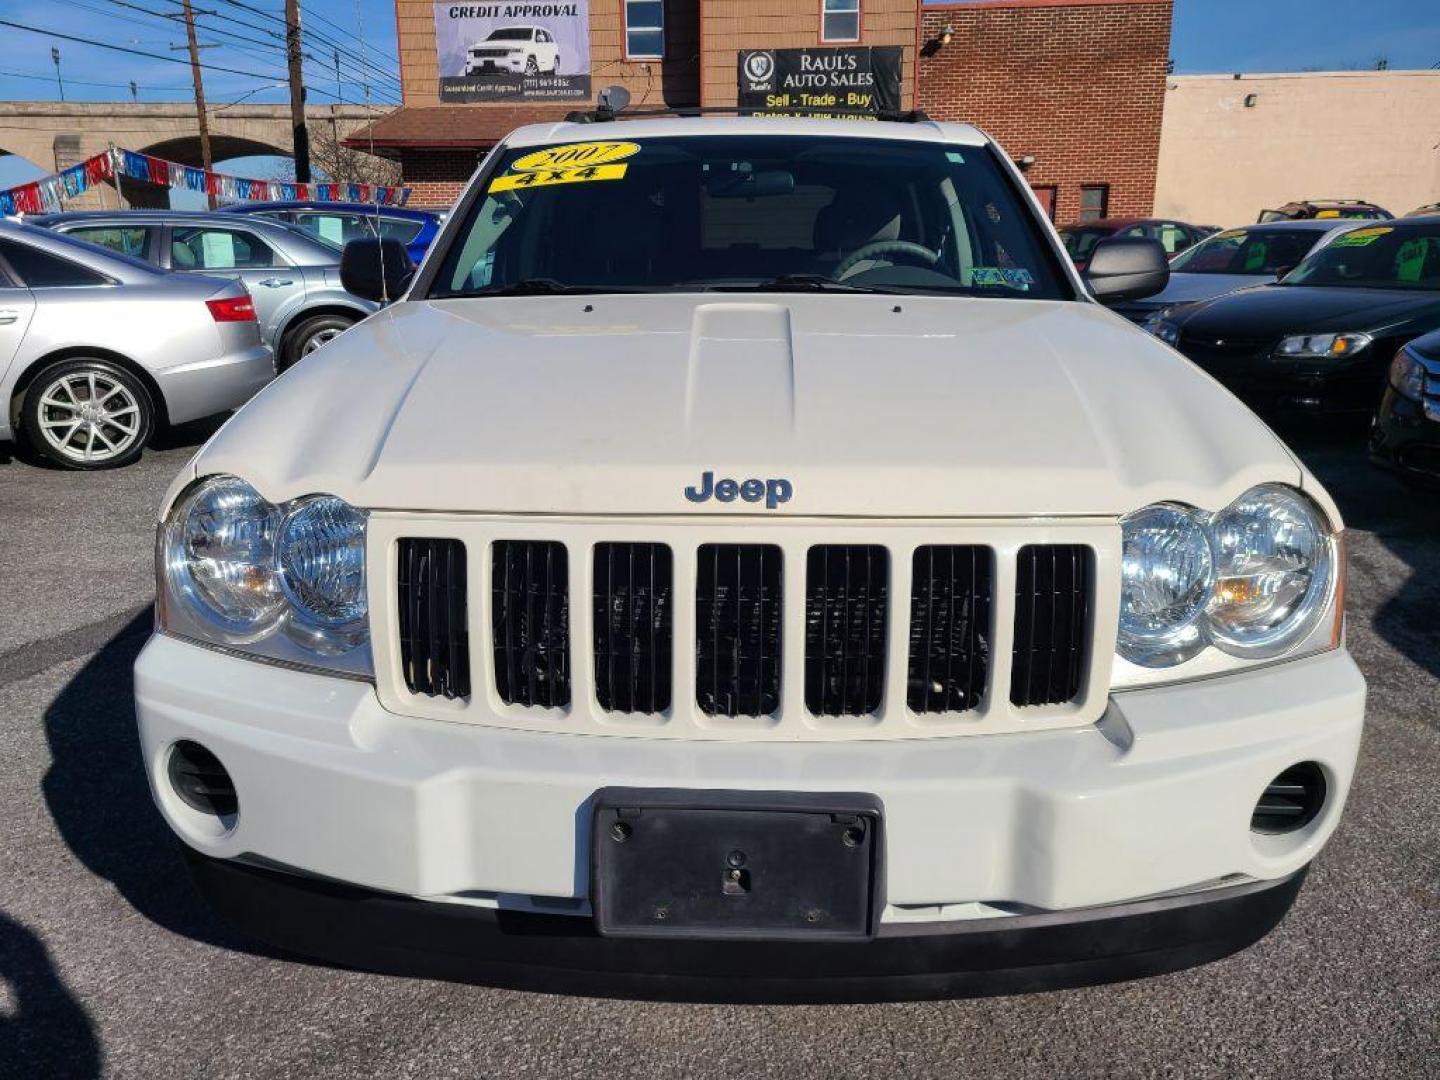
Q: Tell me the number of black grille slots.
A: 7